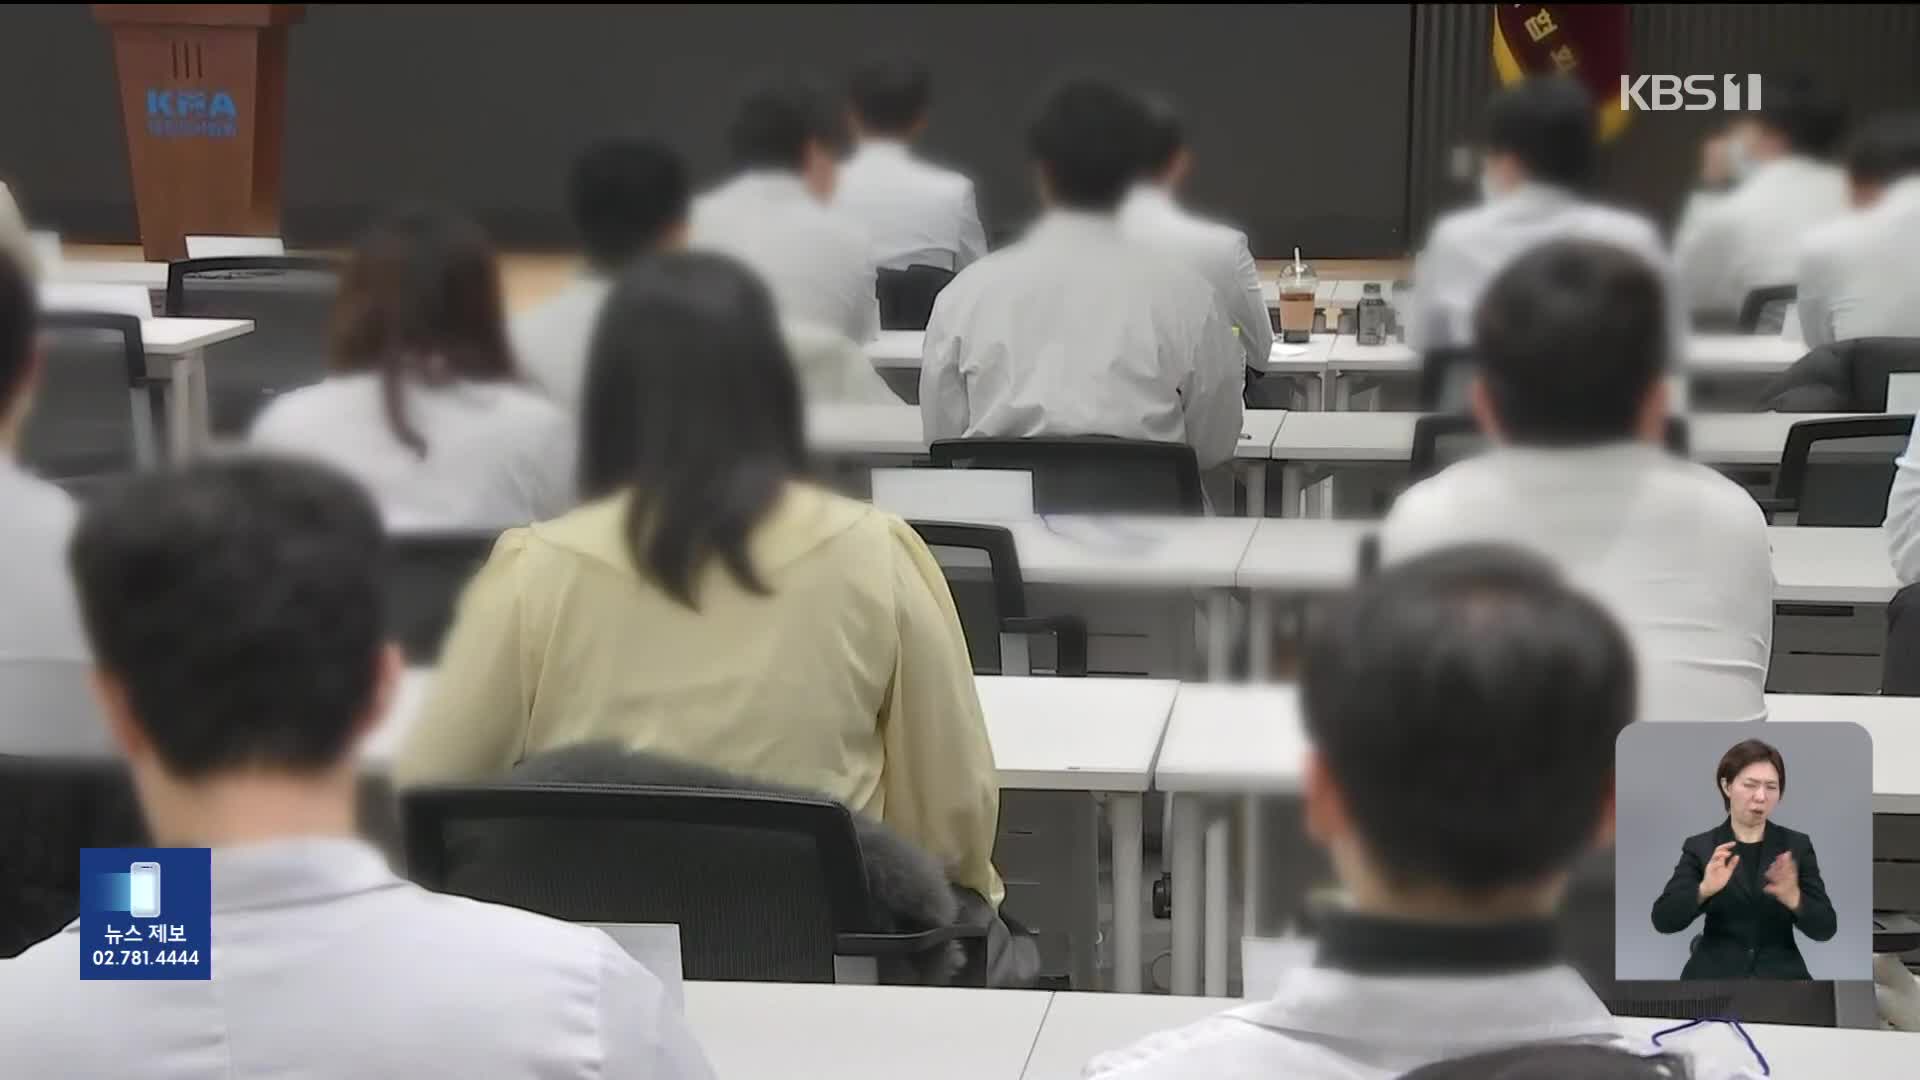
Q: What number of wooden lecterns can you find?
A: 1